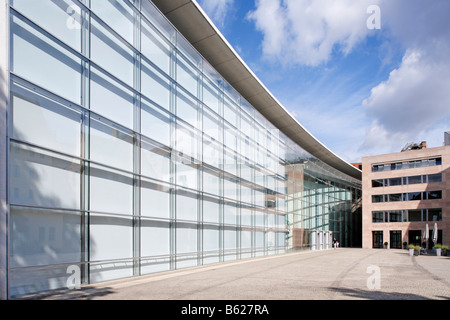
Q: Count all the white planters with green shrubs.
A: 2